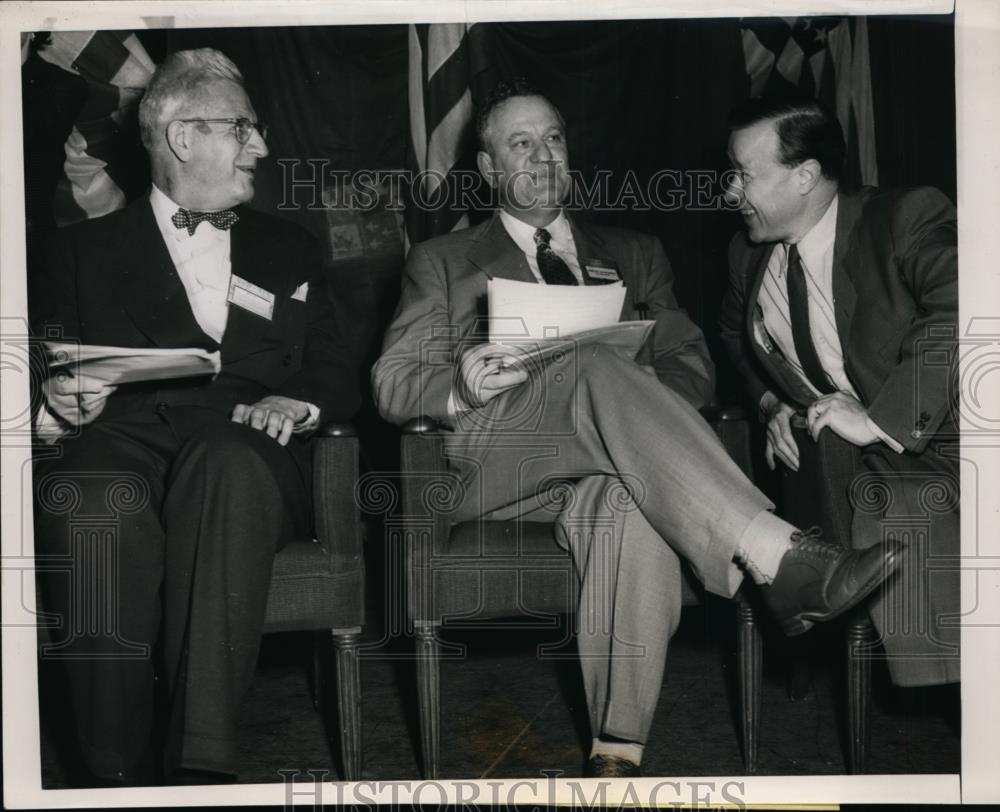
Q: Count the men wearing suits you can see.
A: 3